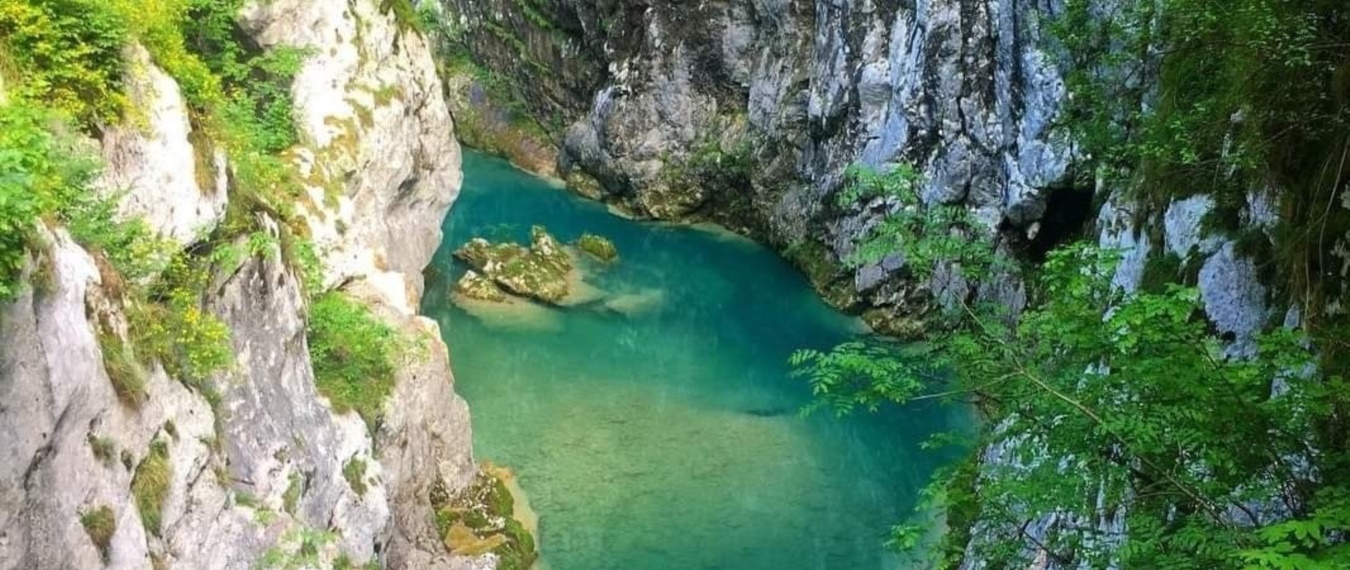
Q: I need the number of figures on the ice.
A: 0